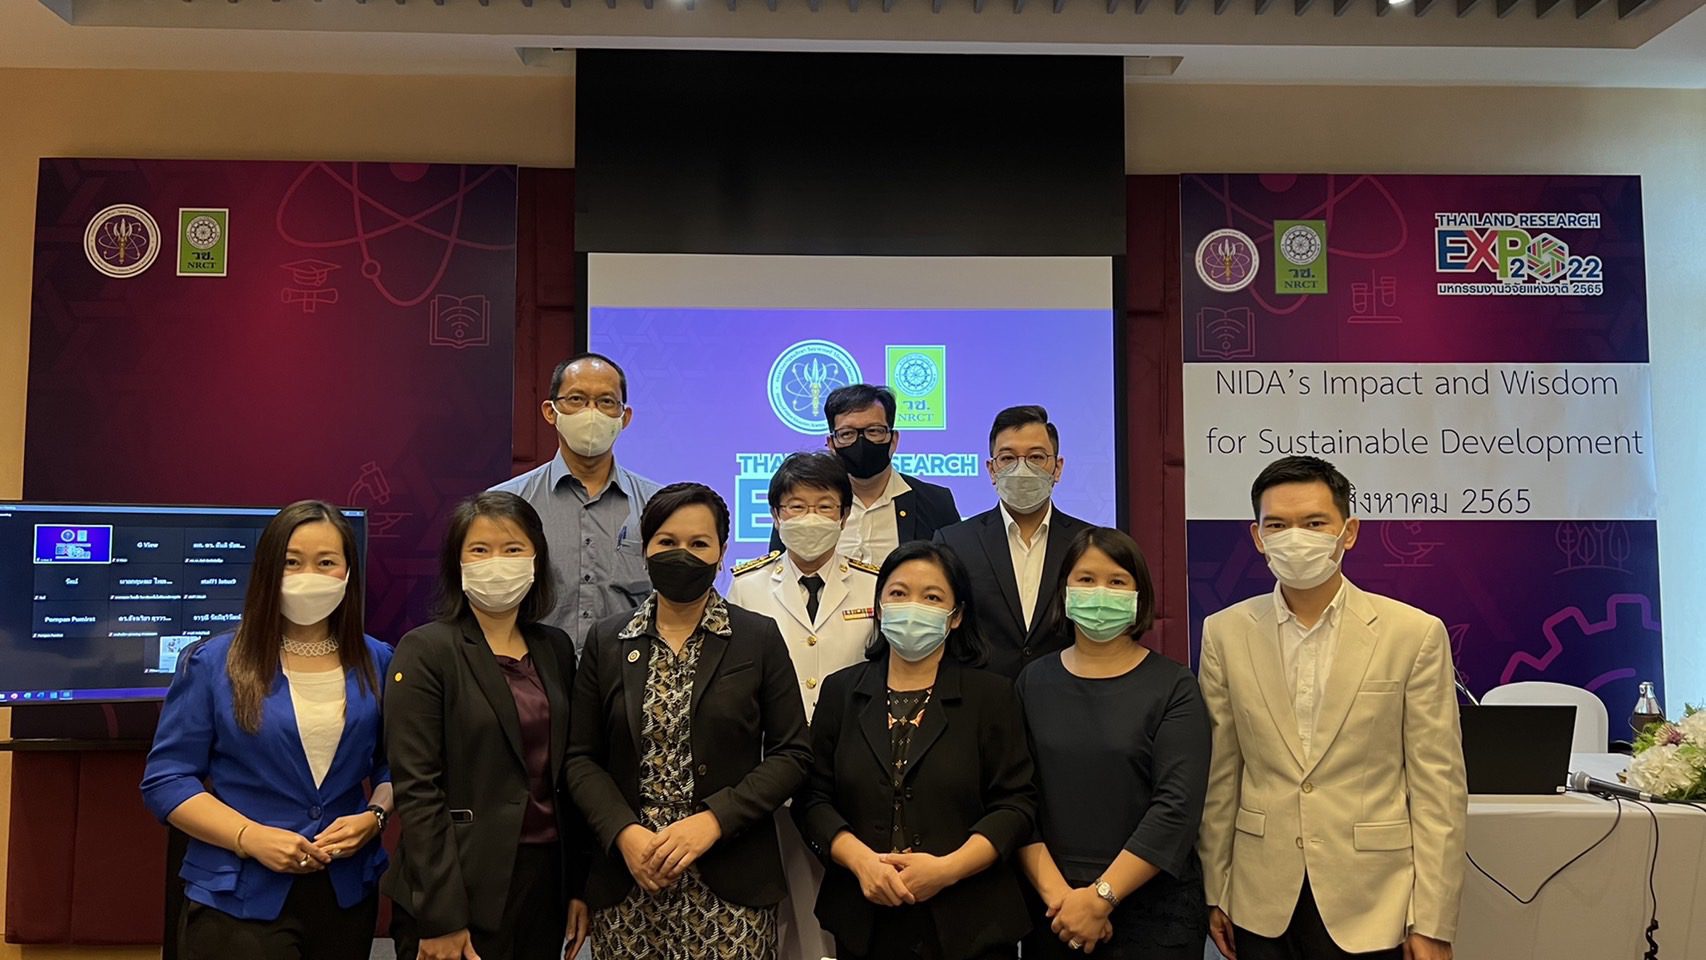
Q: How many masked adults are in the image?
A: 10